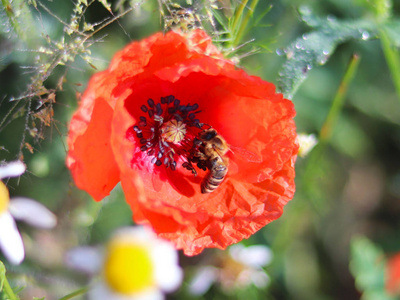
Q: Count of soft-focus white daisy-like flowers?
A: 3